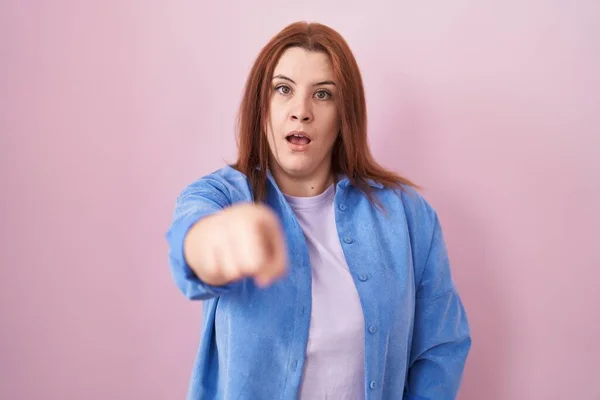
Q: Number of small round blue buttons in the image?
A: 5